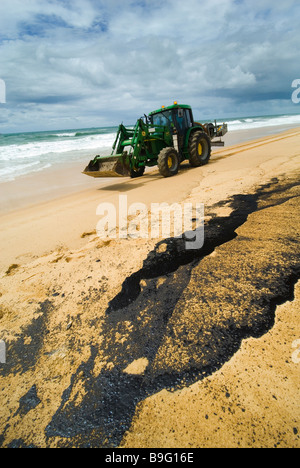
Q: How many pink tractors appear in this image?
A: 0